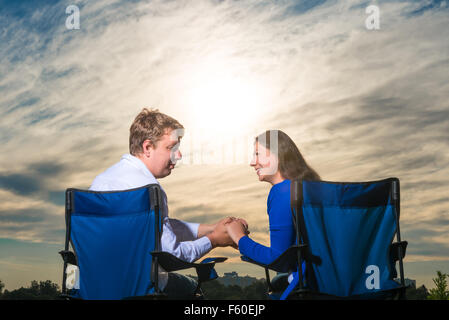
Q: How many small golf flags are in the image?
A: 0